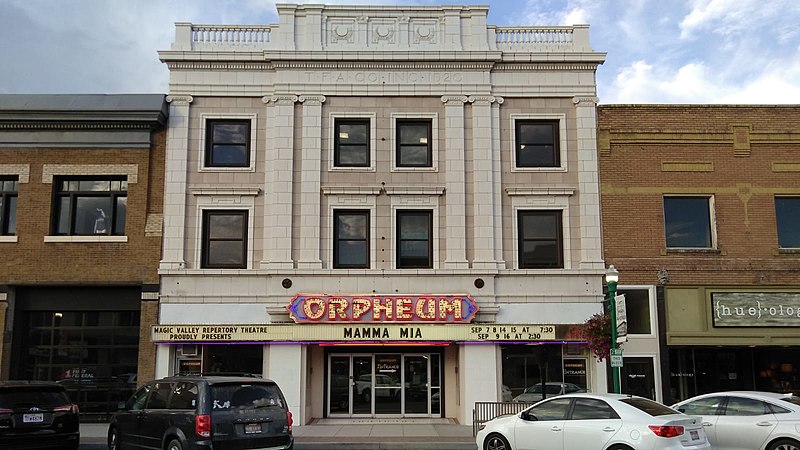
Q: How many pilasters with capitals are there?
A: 6